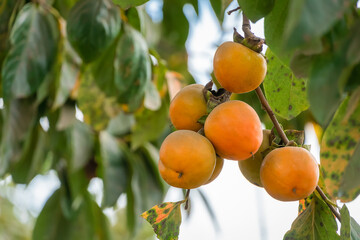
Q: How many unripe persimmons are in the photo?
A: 1